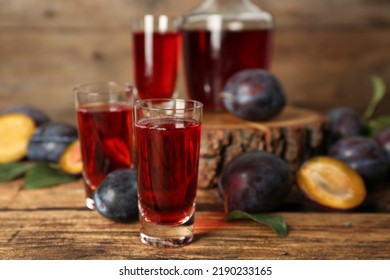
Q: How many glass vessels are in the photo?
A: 4